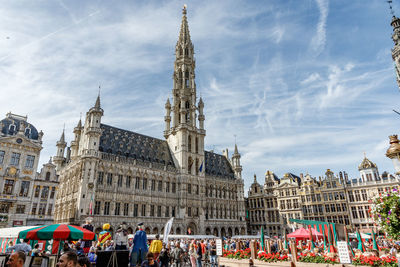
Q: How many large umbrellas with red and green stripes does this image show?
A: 1